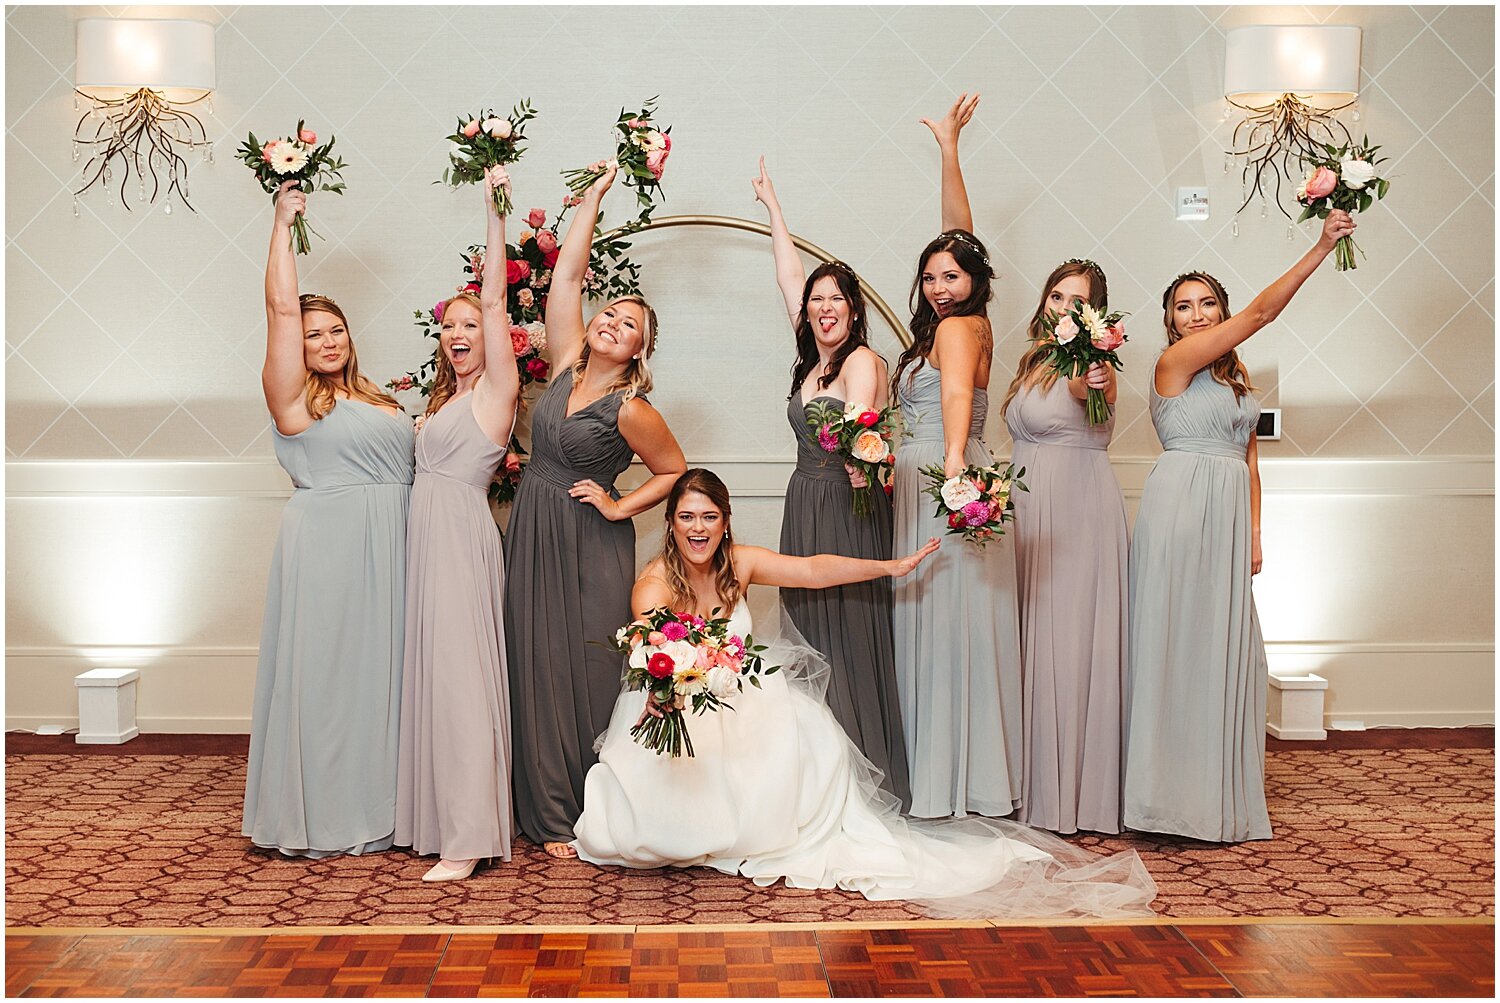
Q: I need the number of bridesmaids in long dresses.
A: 7